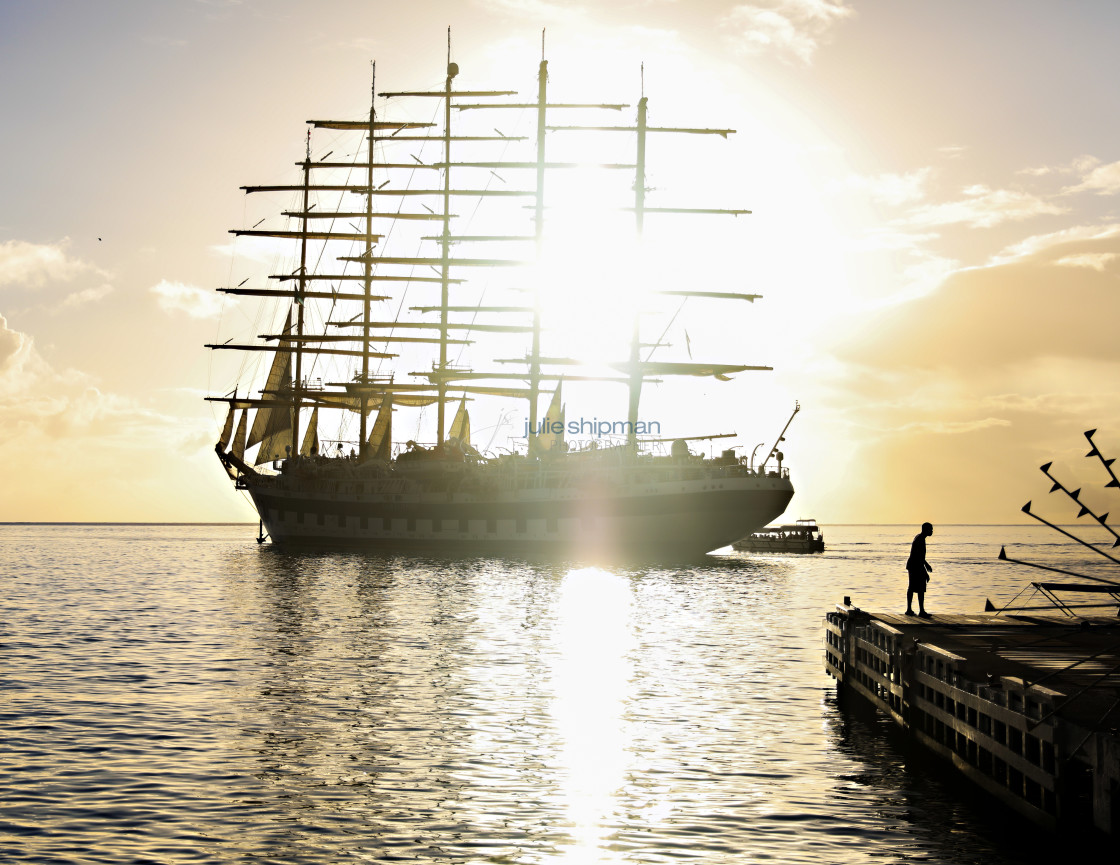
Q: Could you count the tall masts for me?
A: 5